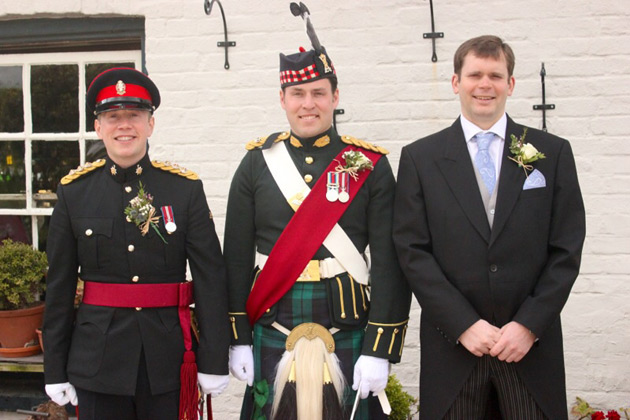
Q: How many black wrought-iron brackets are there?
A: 4